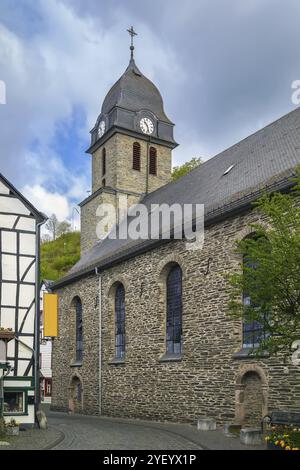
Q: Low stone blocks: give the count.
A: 2